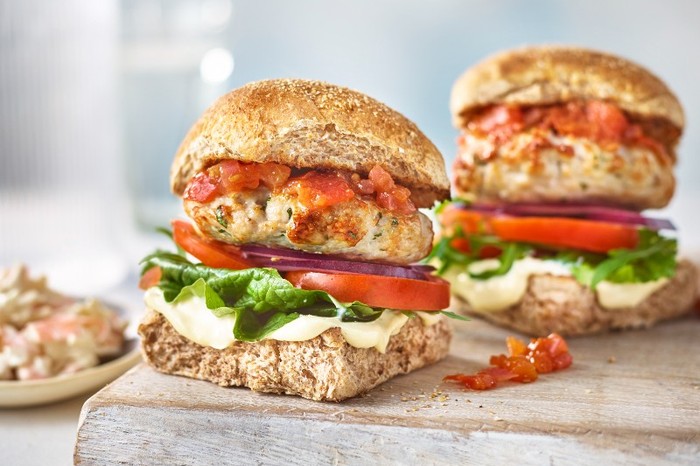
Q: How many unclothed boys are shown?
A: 0